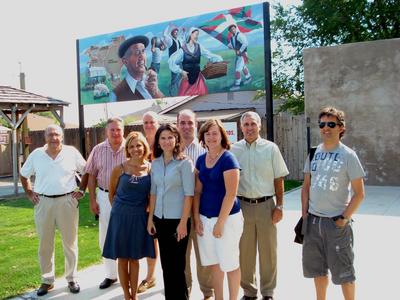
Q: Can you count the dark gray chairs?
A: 0